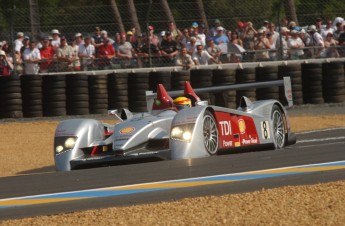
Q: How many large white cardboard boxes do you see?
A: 0